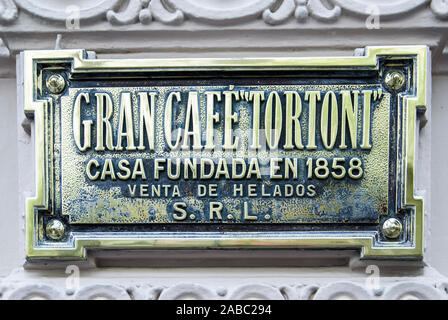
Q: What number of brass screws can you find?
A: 4